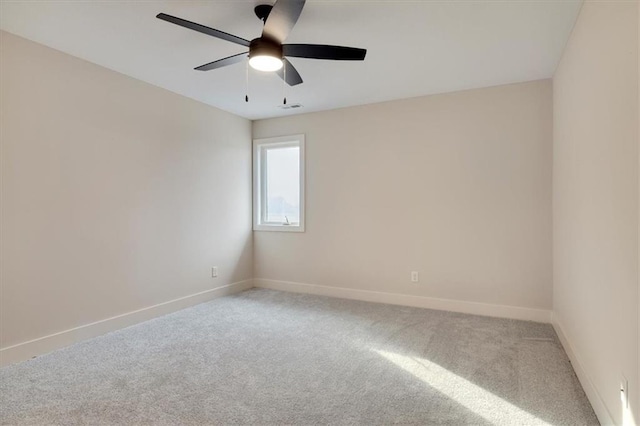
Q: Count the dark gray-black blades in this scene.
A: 5